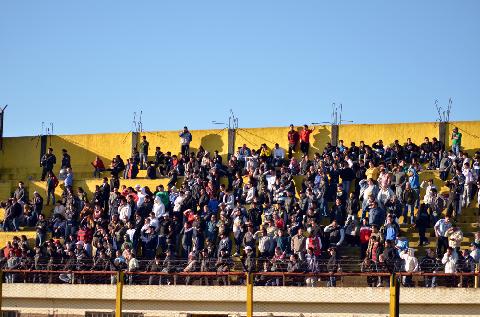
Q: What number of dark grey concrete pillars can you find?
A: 5